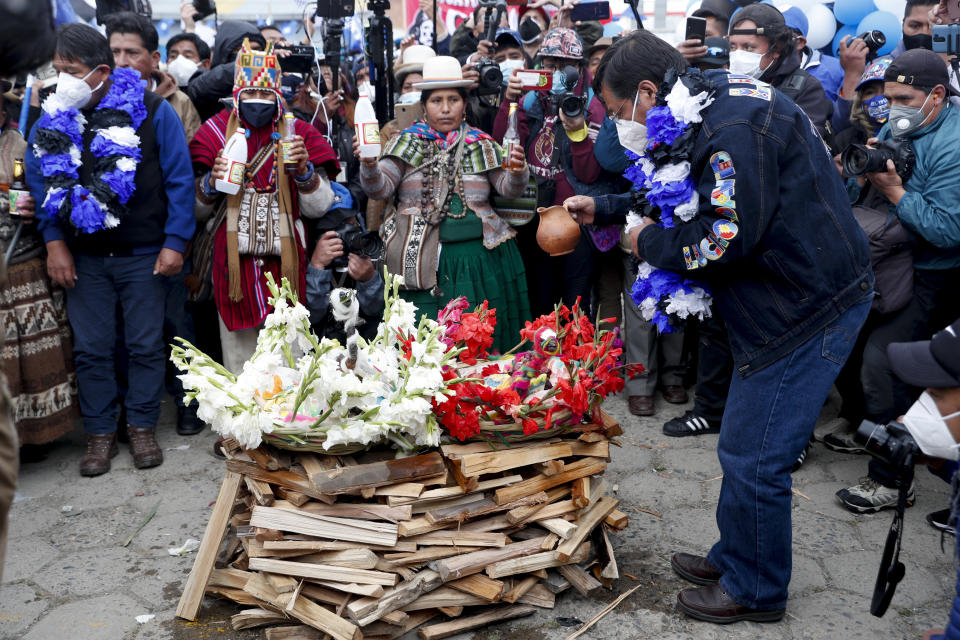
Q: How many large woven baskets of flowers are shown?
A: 2